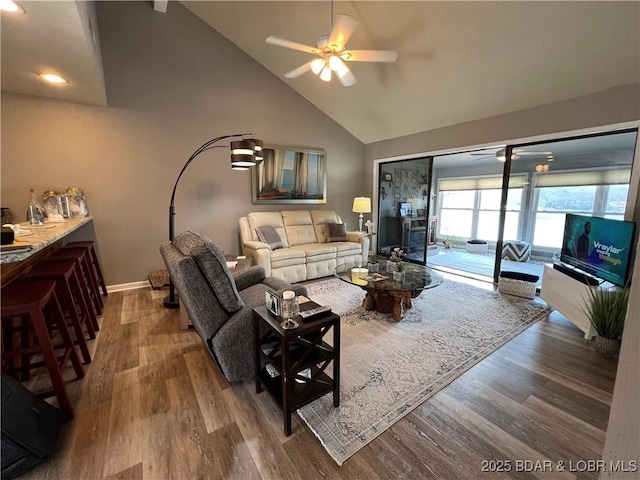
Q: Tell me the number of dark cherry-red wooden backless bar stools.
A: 4